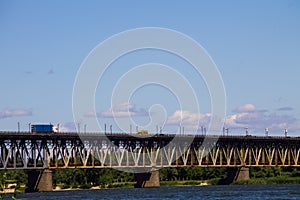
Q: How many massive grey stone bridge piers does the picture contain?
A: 3